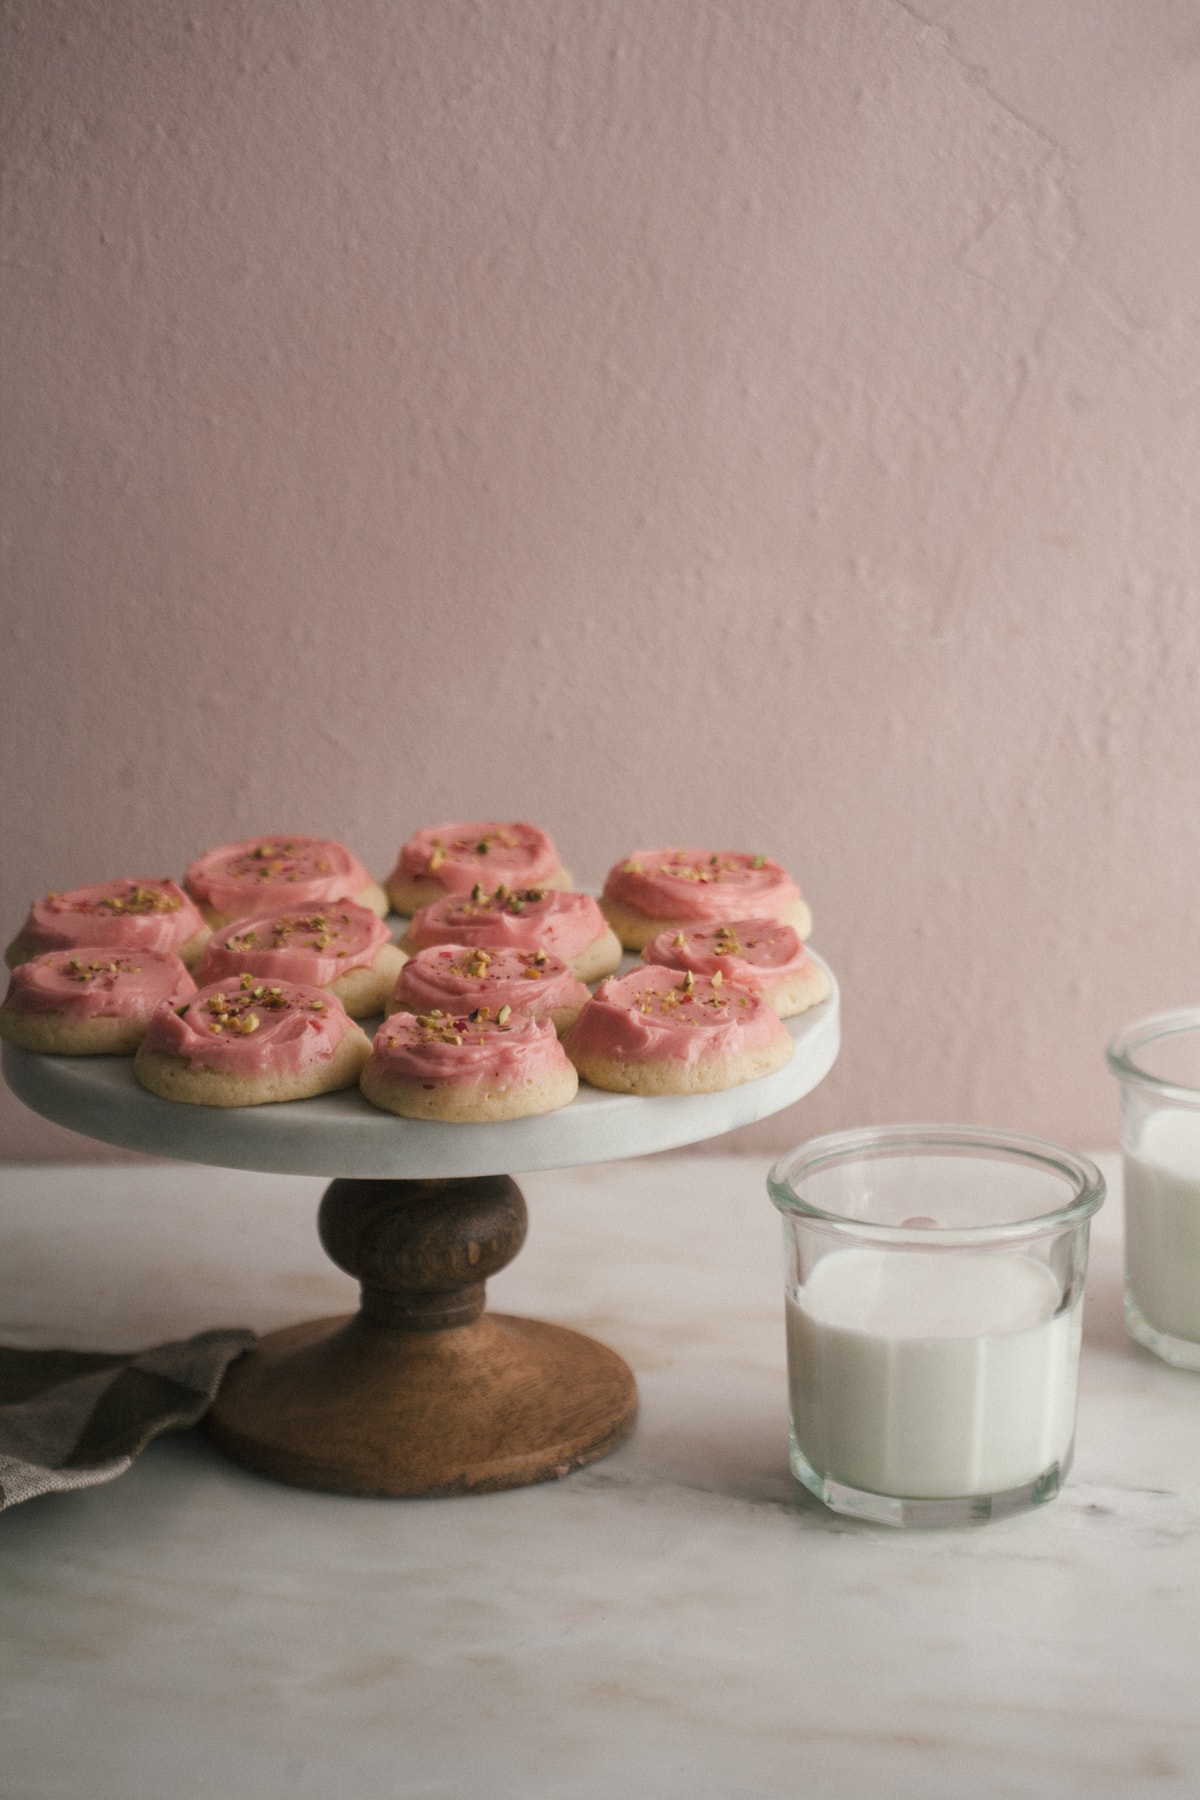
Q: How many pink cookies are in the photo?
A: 12